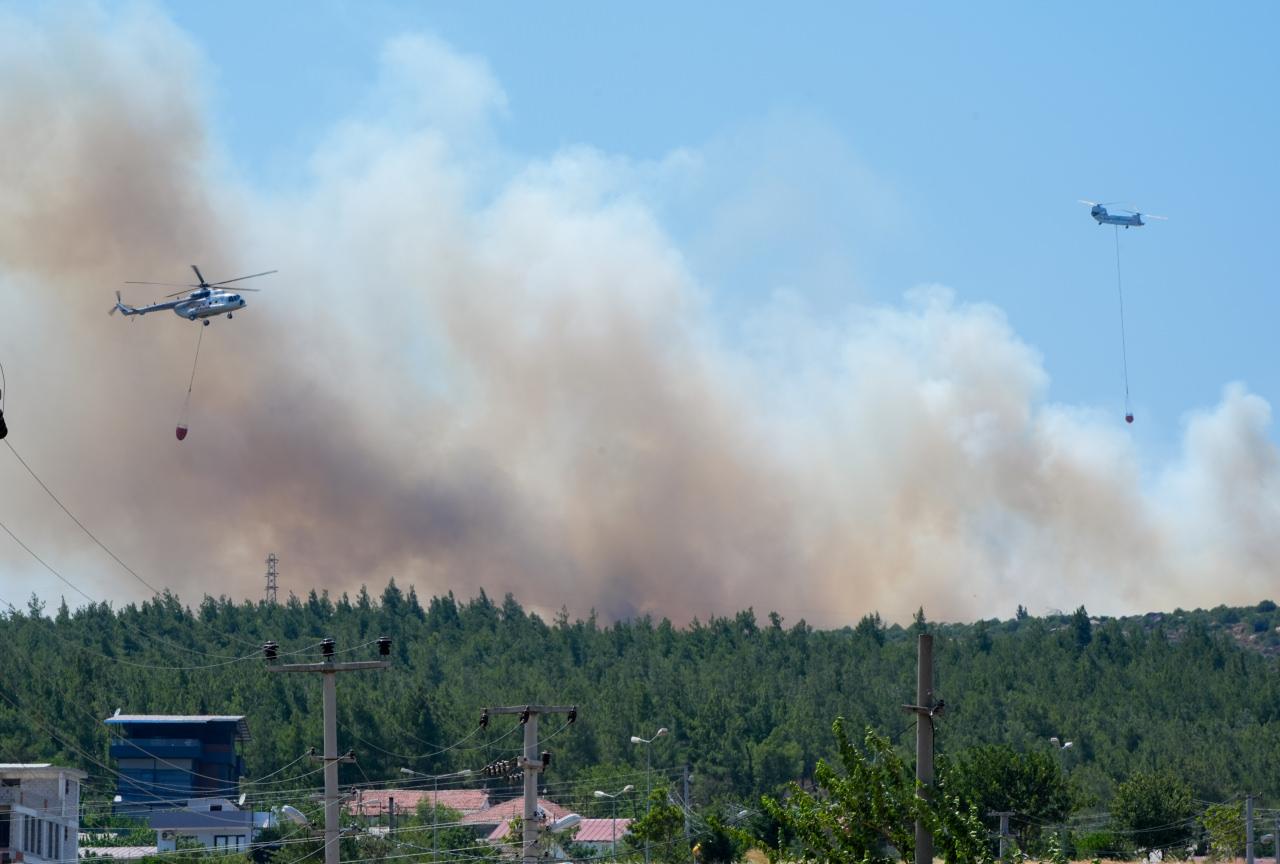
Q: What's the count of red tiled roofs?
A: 3